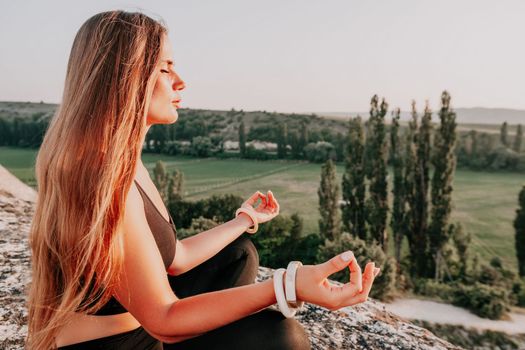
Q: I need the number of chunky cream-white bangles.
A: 3